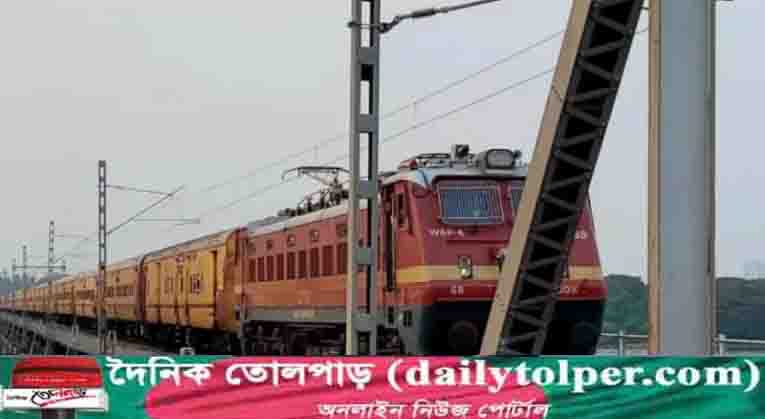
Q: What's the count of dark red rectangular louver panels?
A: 9